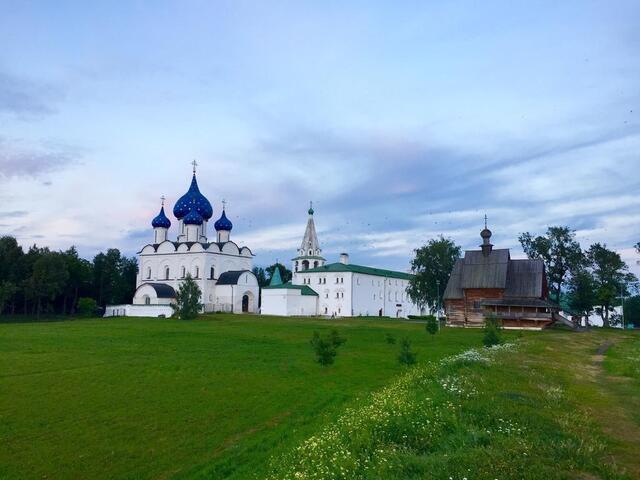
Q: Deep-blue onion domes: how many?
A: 4